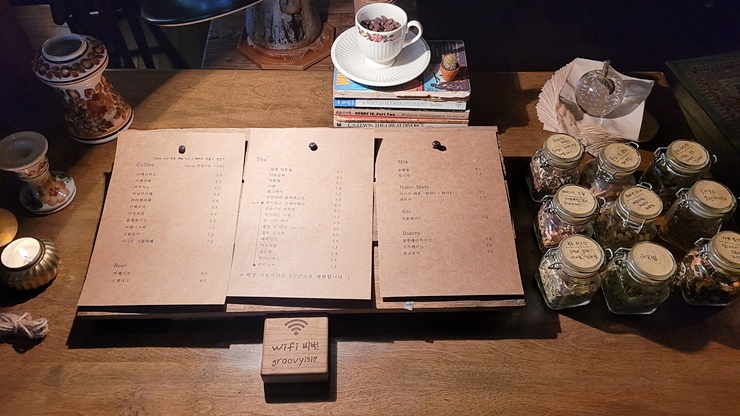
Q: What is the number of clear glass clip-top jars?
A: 9